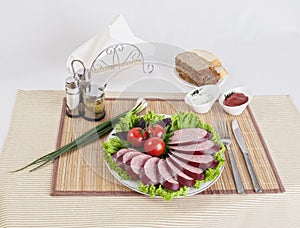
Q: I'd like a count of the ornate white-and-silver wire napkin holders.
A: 1